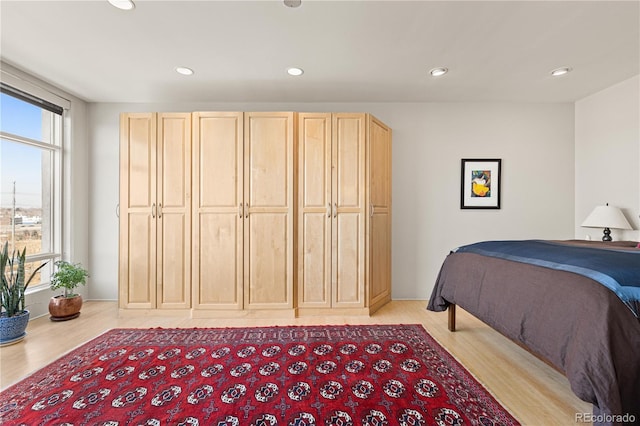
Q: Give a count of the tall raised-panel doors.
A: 7